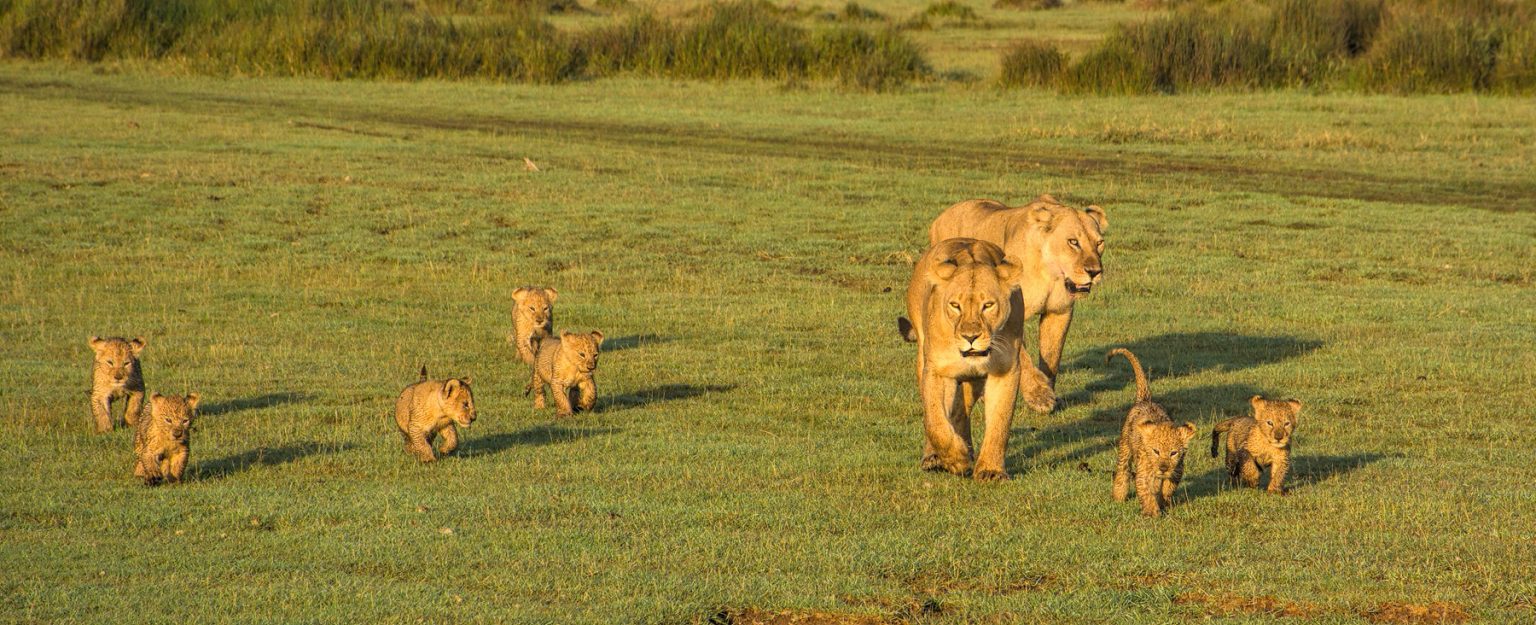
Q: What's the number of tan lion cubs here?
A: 7